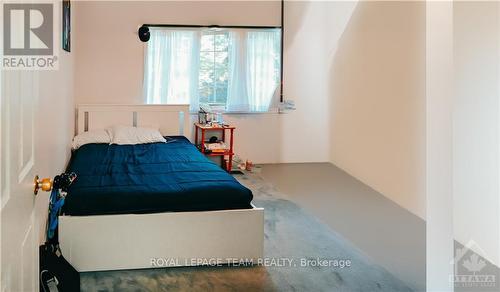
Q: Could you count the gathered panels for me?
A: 2